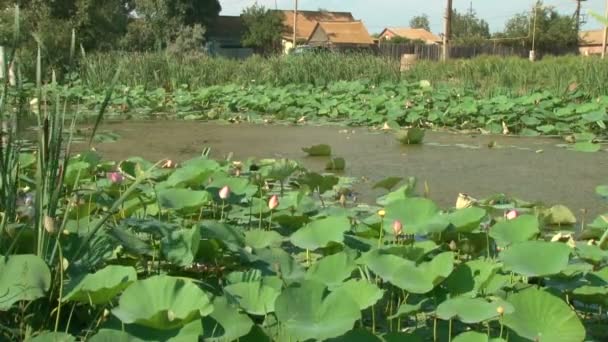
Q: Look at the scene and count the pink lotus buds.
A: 5